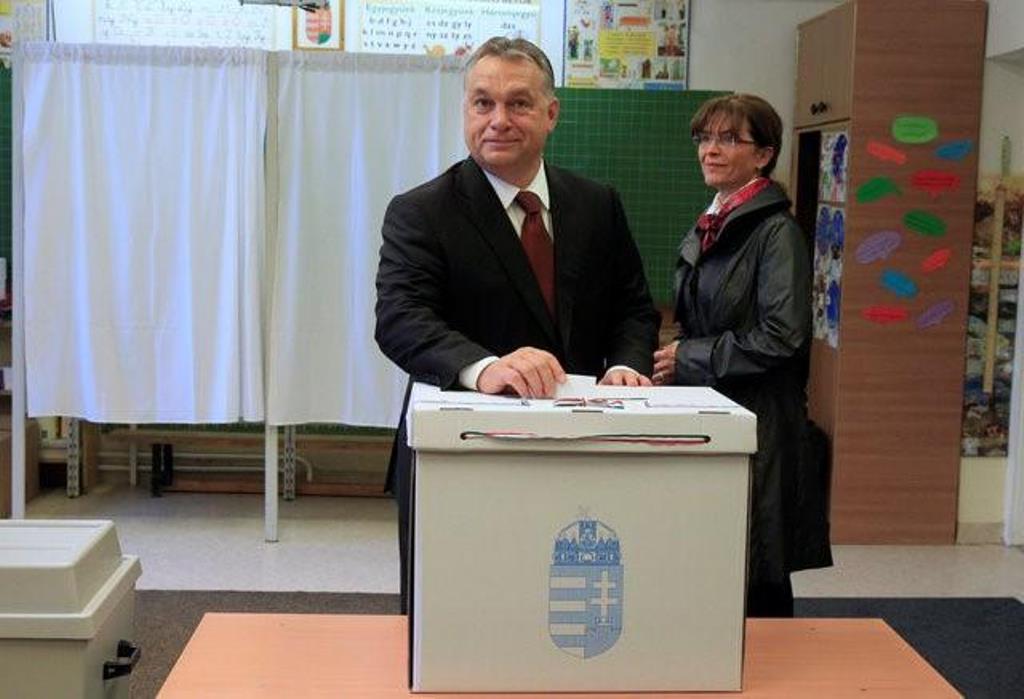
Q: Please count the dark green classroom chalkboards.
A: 1